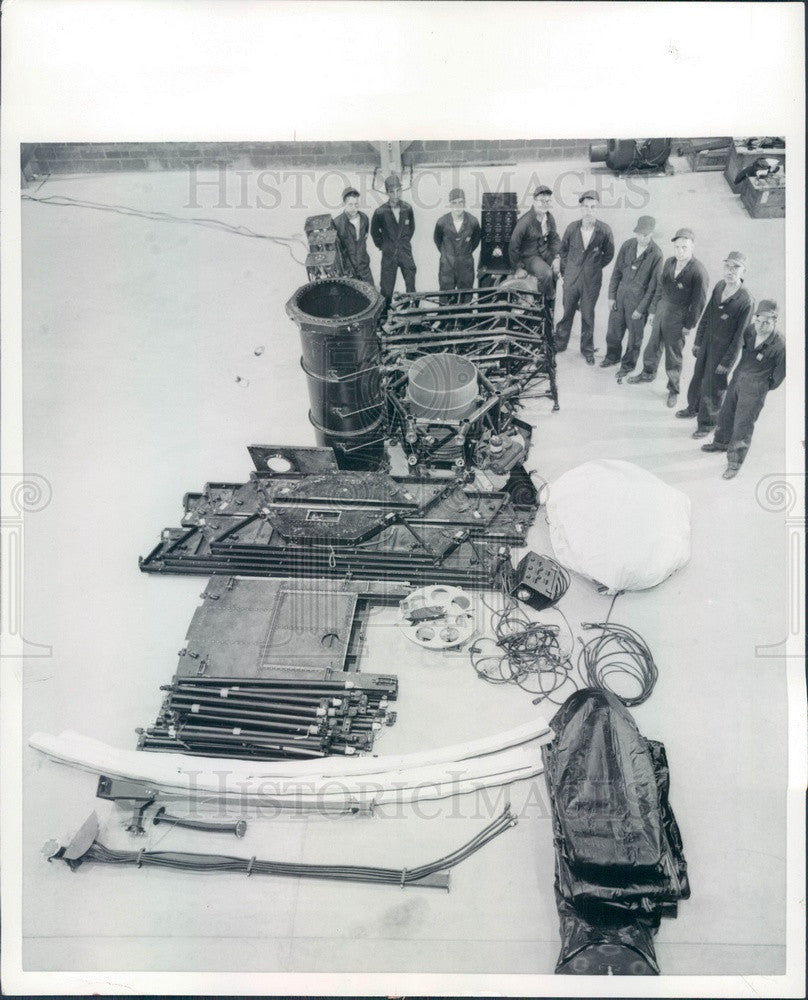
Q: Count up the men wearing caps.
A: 9